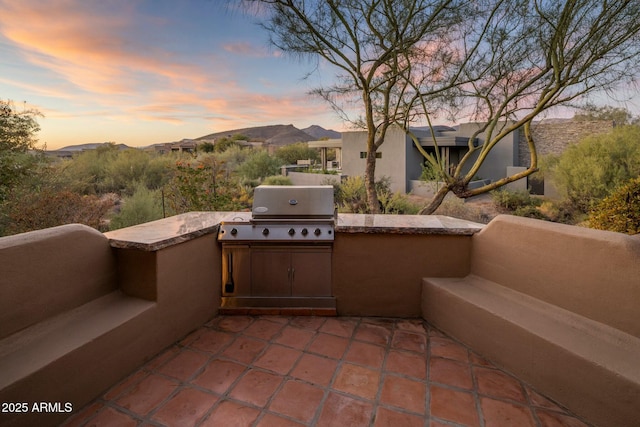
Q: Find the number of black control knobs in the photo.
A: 5